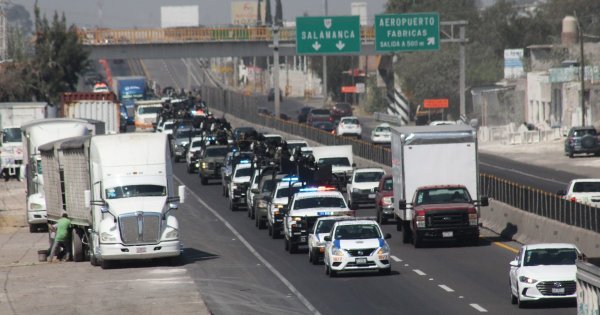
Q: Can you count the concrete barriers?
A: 1